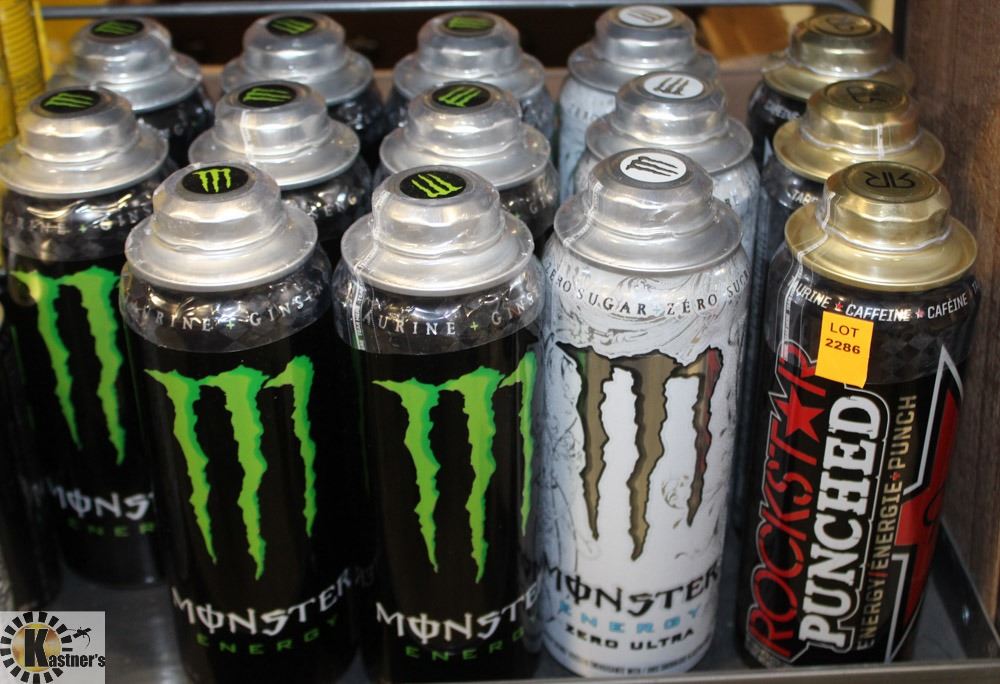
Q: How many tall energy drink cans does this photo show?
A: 14